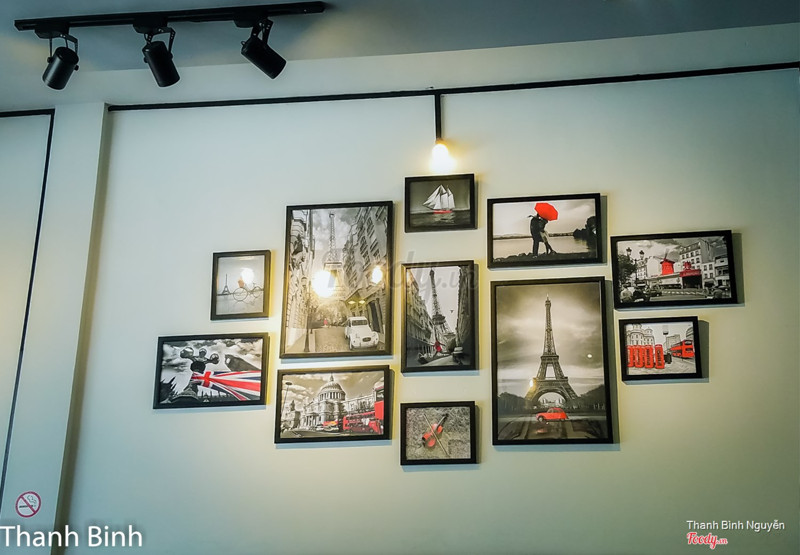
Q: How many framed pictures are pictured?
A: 11